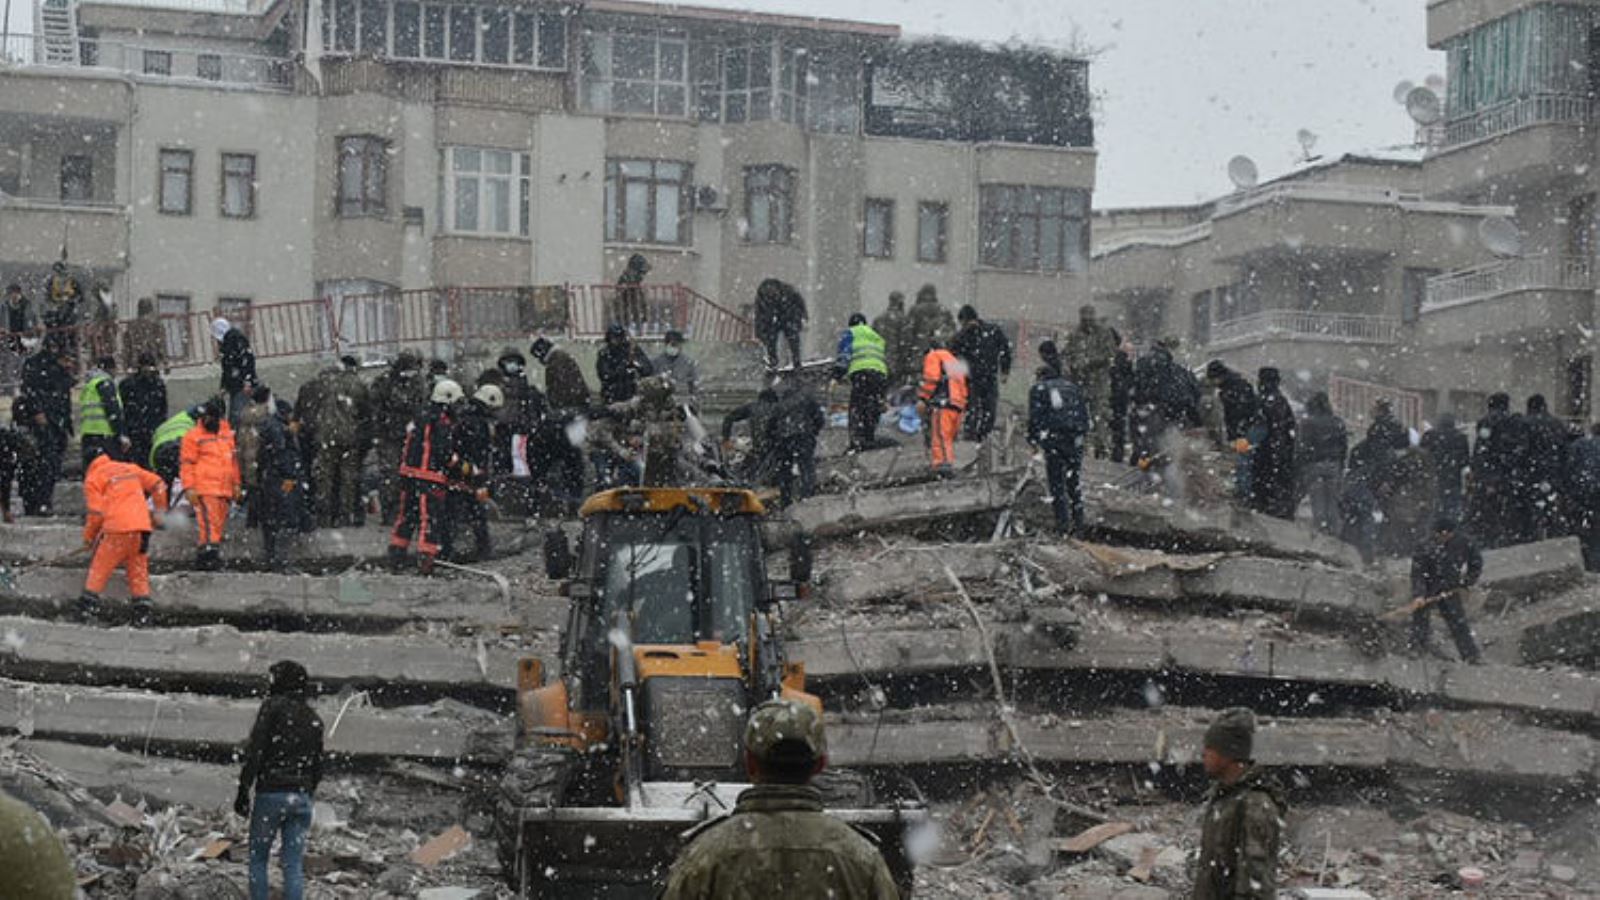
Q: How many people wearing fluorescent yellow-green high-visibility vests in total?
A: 3